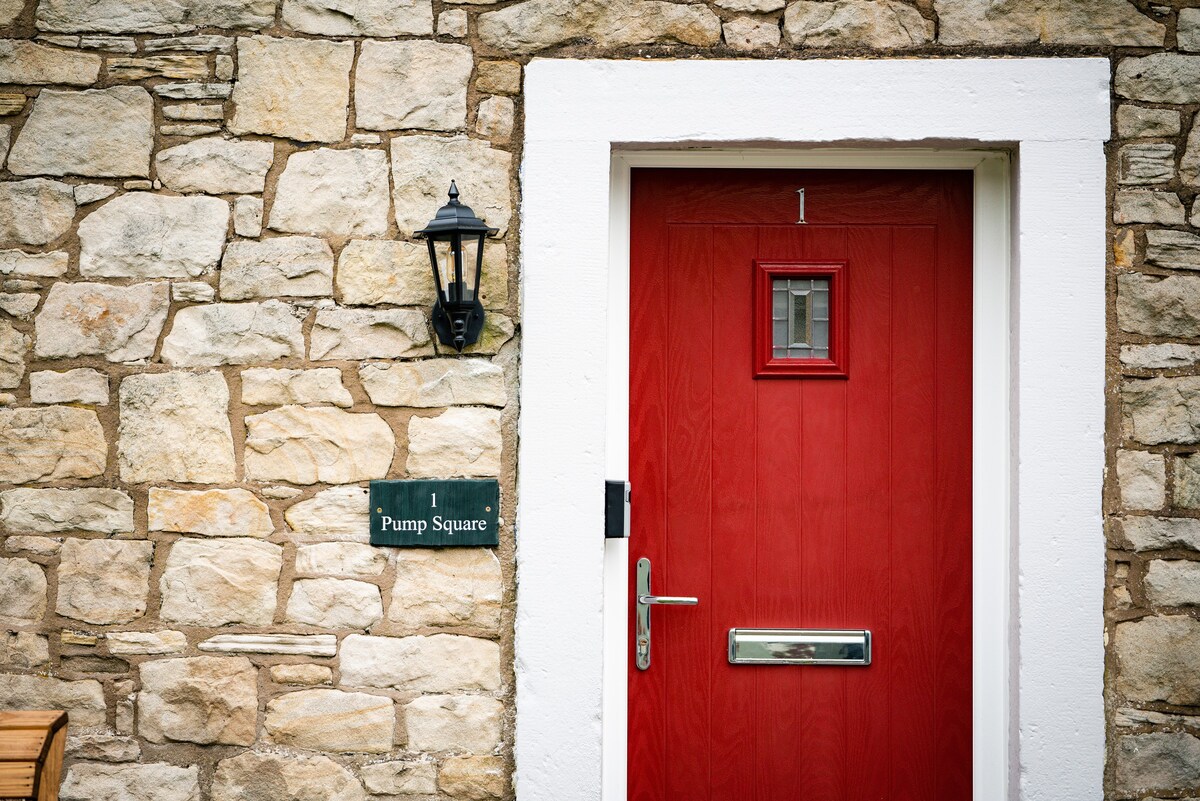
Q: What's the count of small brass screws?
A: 2